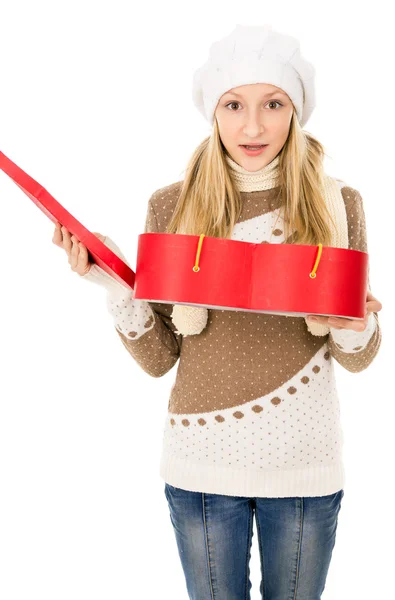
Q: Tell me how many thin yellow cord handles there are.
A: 2